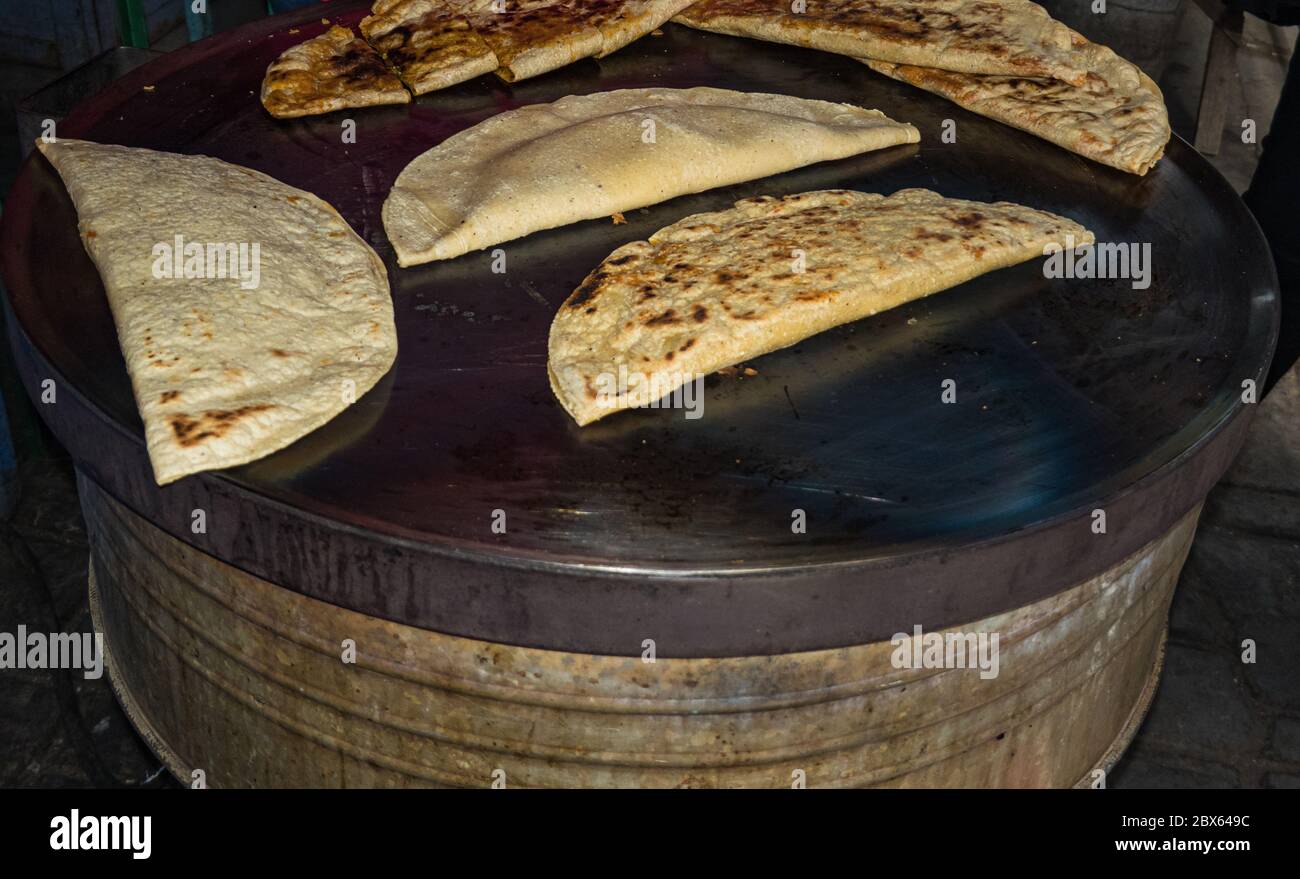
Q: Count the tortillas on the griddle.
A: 6